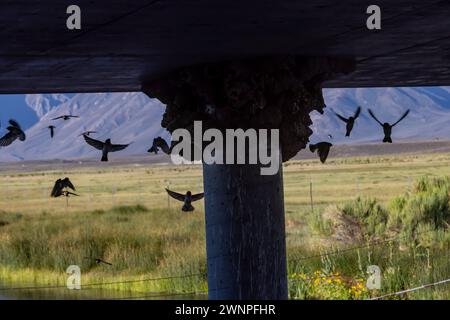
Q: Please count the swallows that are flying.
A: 13